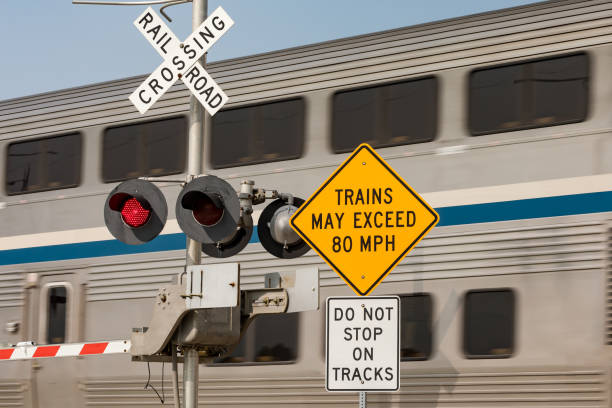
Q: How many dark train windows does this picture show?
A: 9